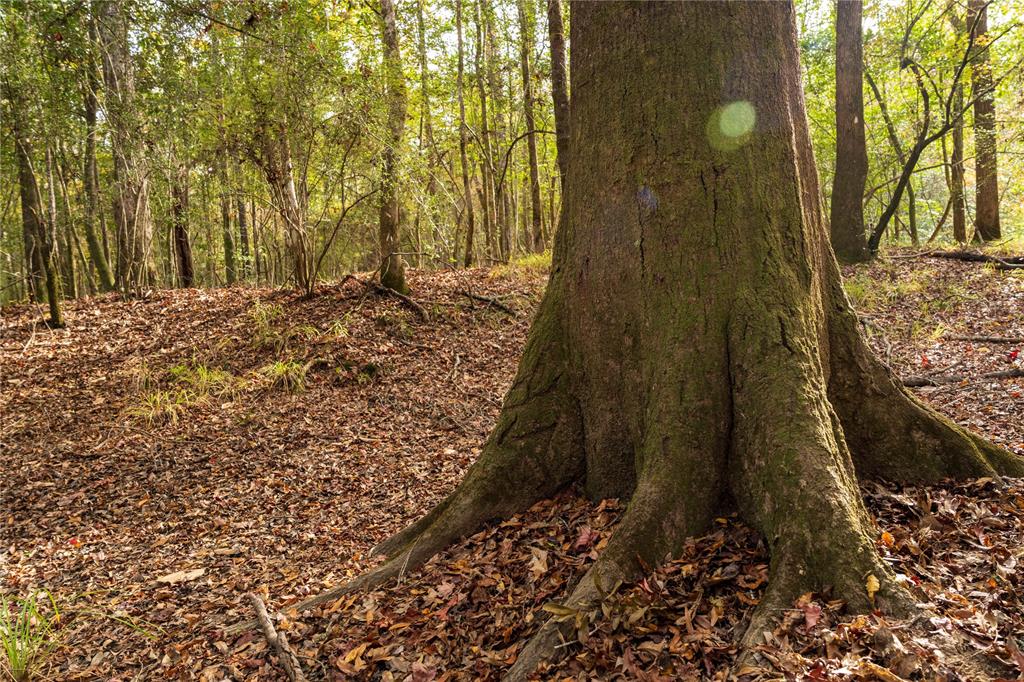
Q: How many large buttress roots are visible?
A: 4